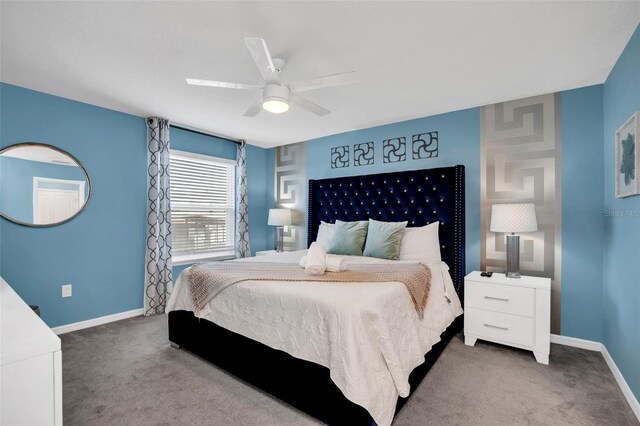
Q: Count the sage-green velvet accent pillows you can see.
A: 2